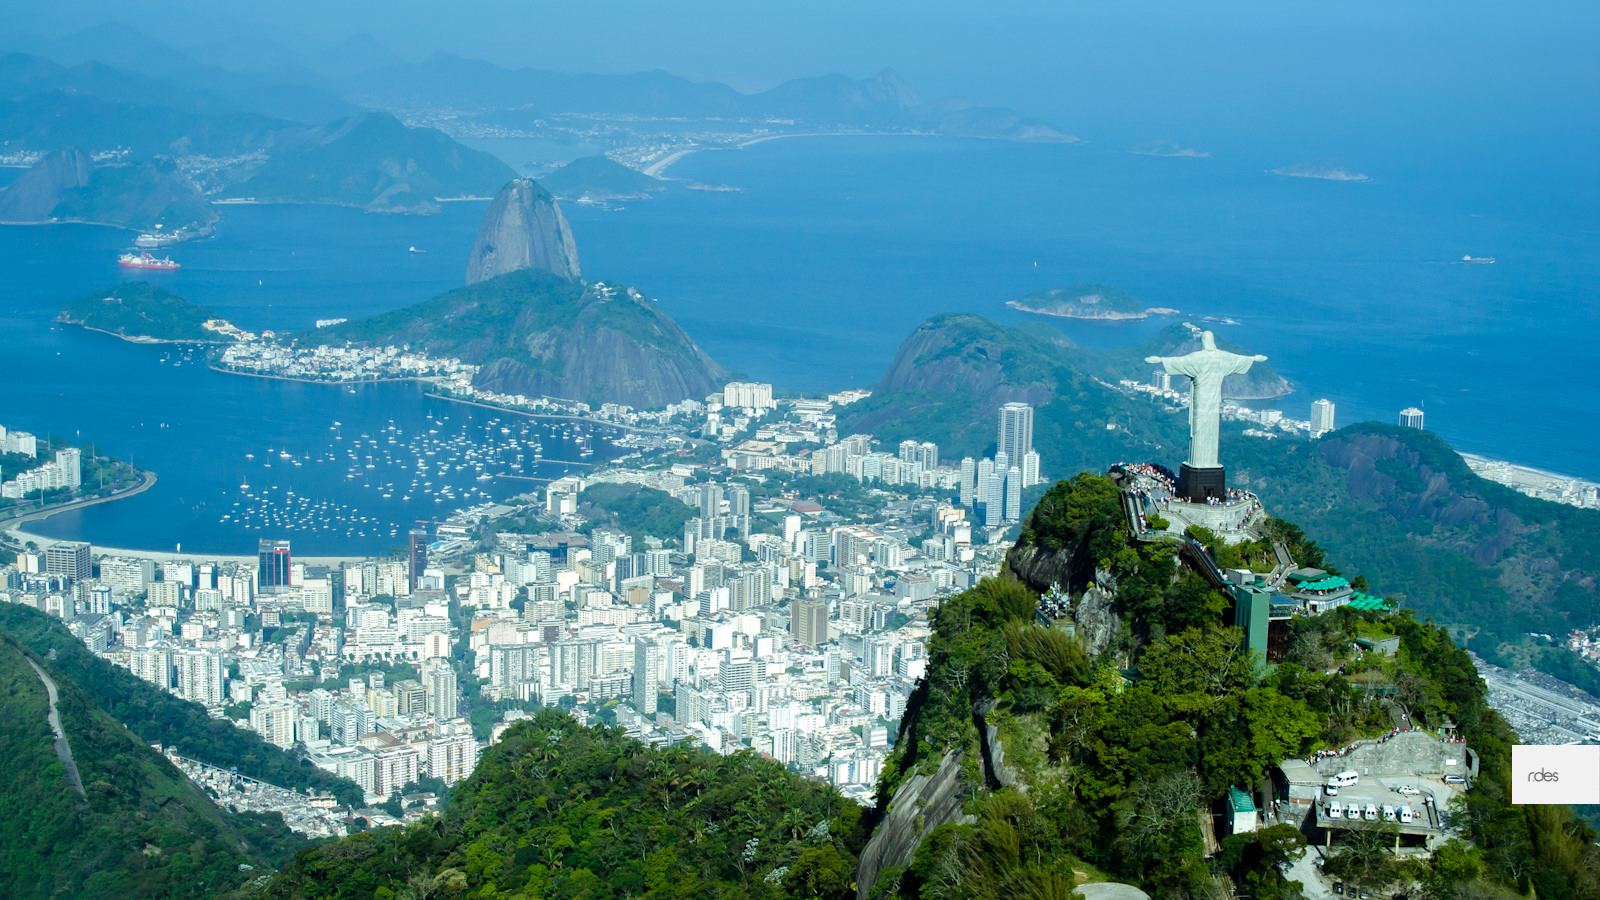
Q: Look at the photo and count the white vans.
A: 7